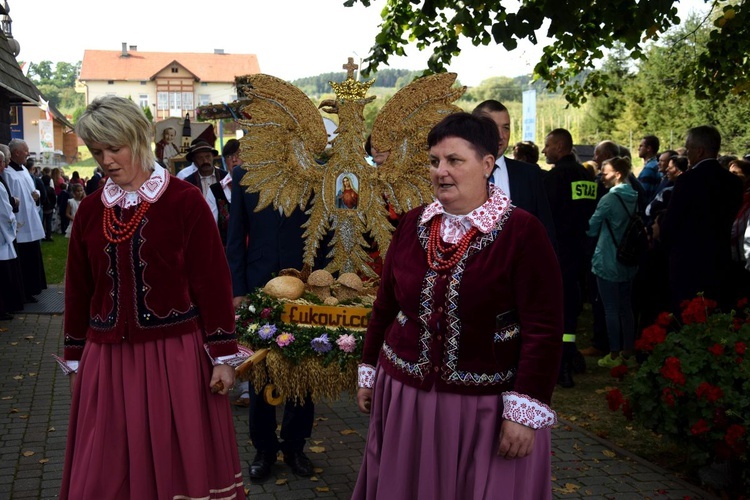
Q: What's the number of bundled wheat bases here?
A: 1